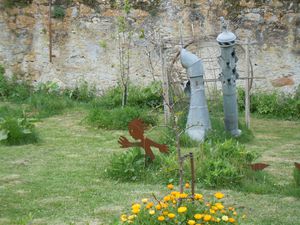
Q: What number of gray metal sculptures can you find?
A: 2